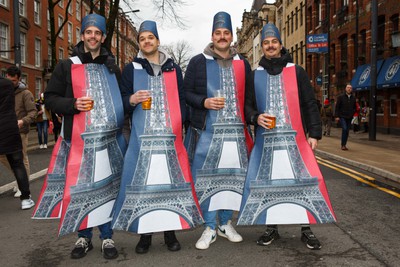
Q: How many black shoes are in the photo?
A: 6